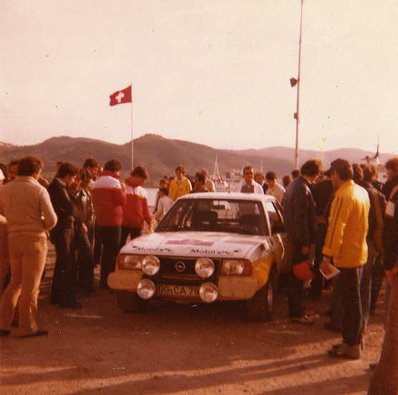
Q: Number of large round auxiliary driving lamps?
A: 4